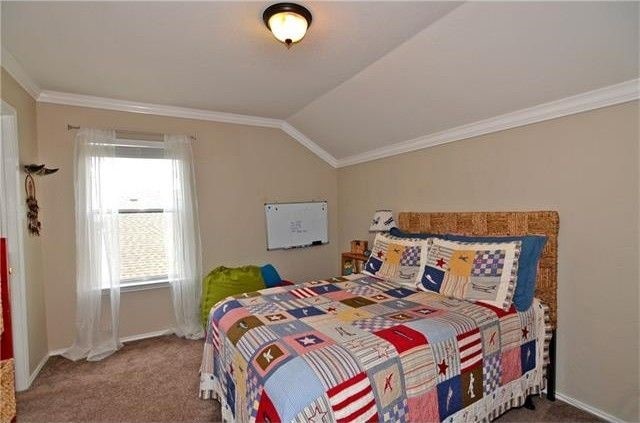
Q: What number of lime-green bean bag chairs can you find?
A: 1